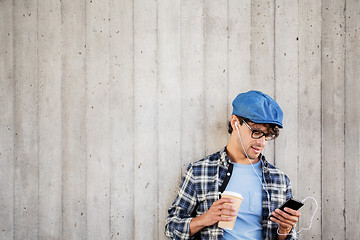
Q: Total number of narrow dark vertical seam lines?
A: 15